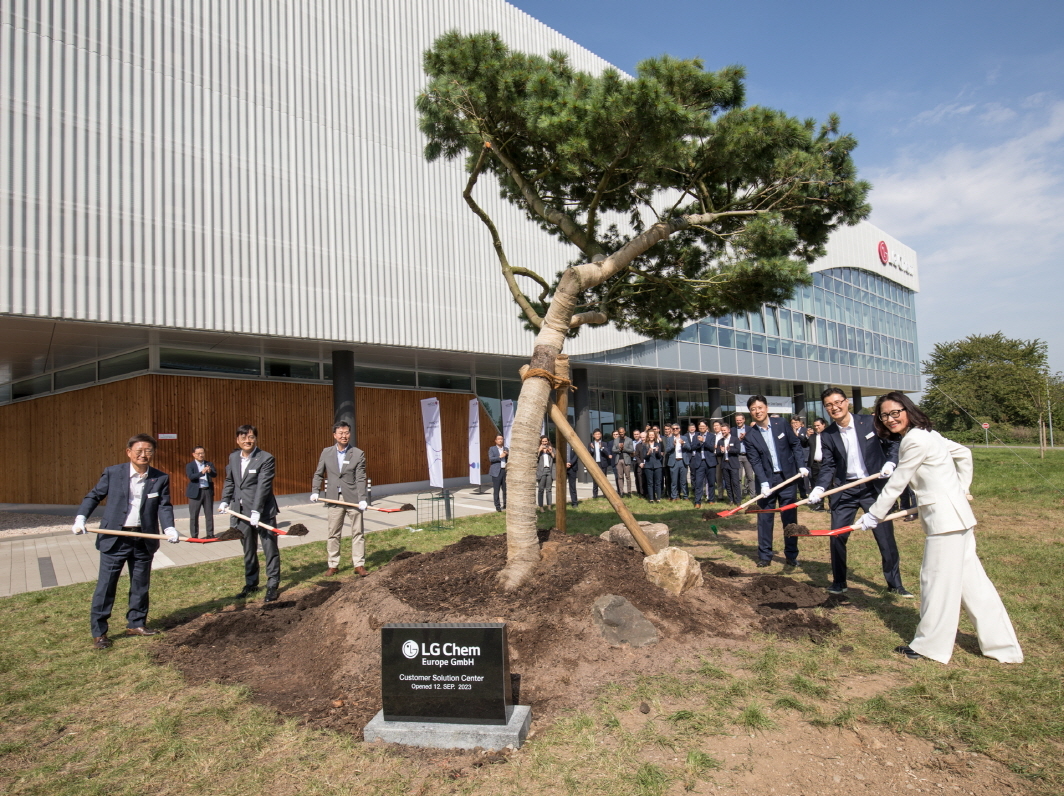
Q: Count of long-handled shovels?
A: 6